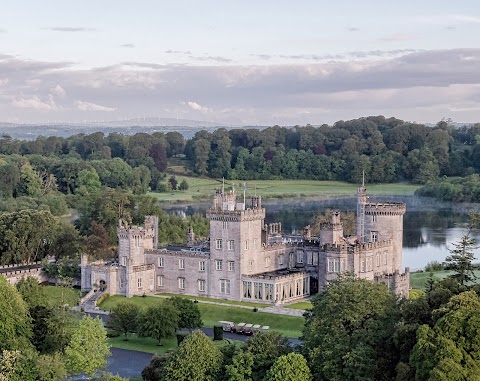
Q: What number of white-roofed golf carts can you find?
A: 5